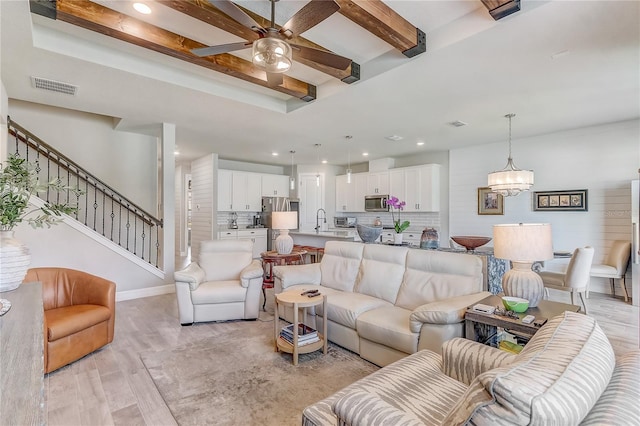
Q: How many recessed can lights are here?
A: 6